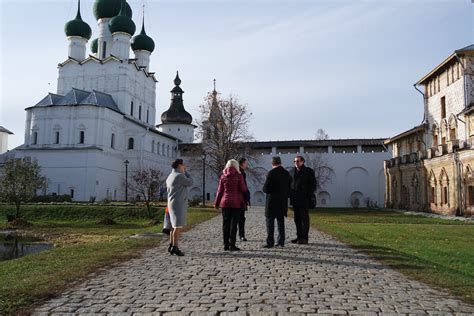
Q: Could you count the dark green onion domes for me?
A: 5